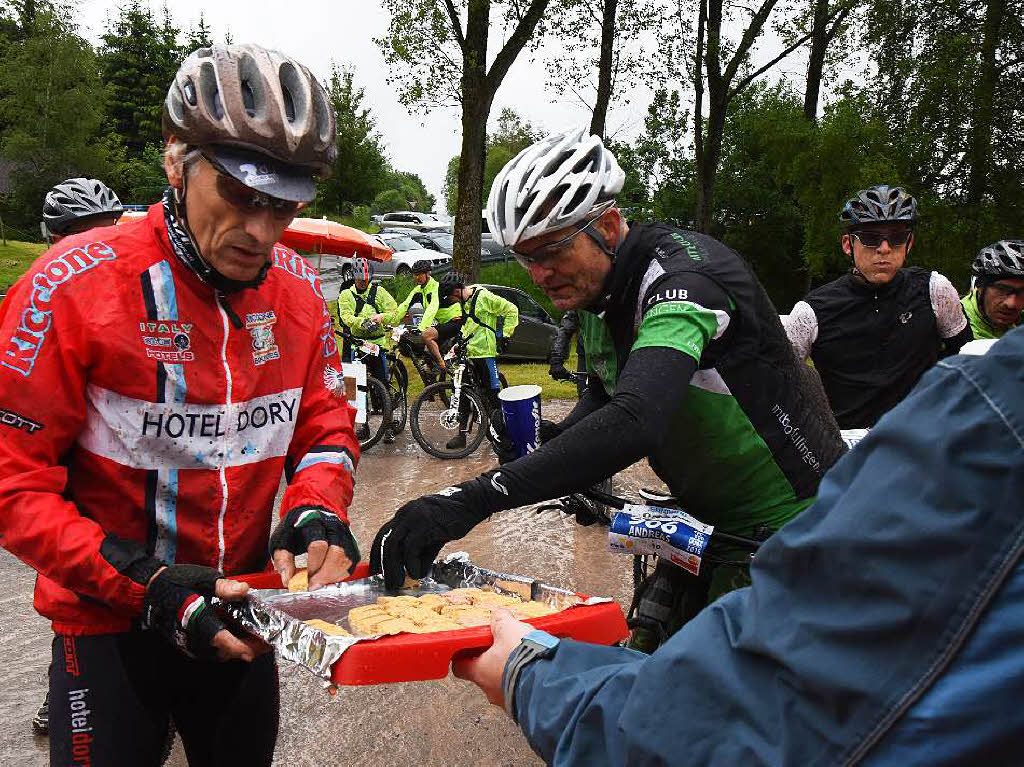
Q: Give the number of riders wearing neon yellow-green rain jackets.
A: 3